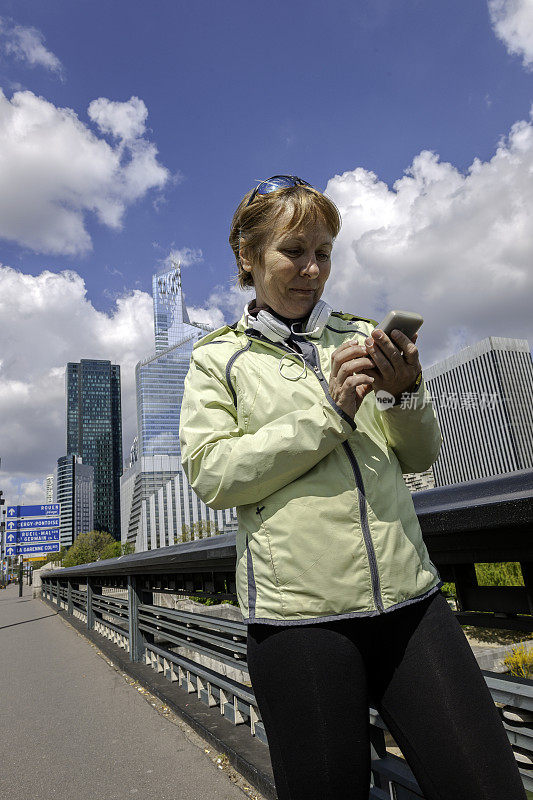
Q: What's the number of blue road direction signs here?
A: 4